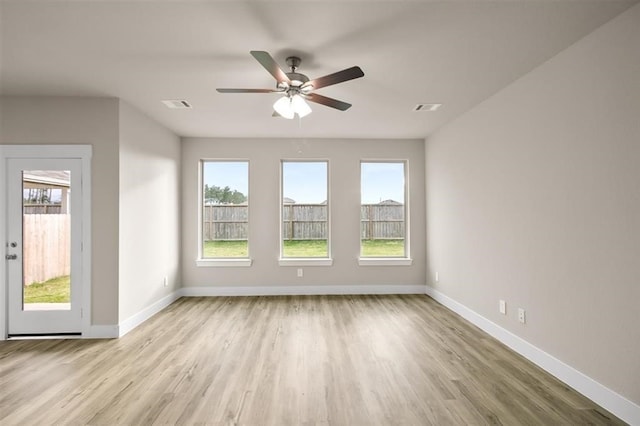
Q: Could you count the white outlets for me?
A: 5